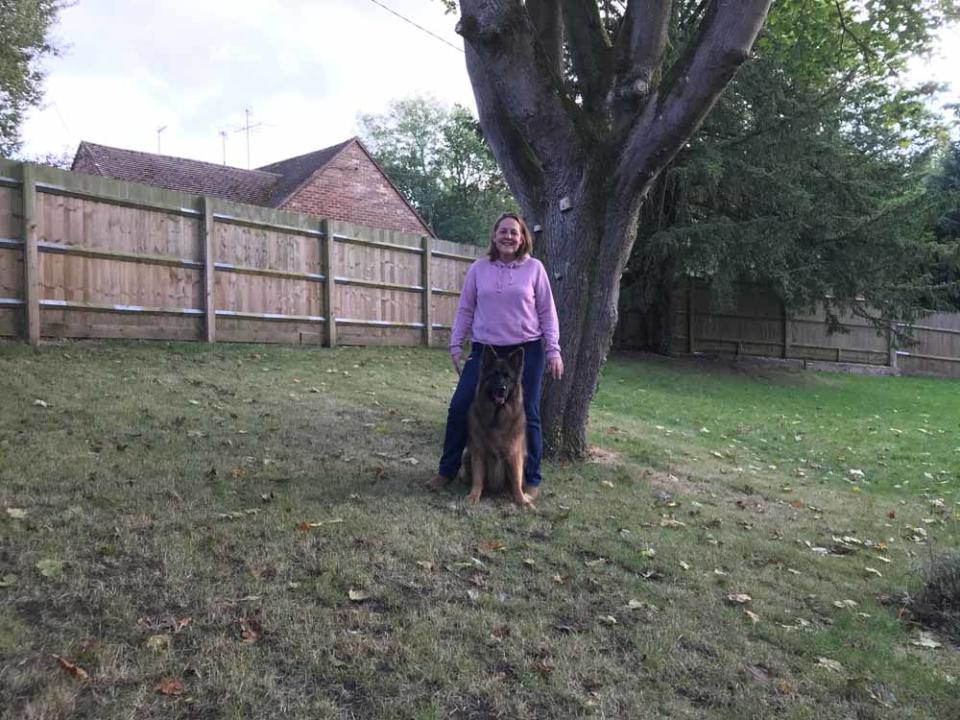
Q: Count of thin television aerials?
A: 3